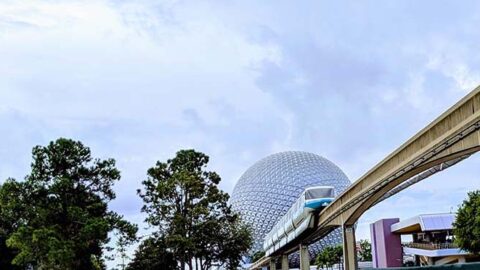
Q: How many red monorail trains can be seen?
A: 0